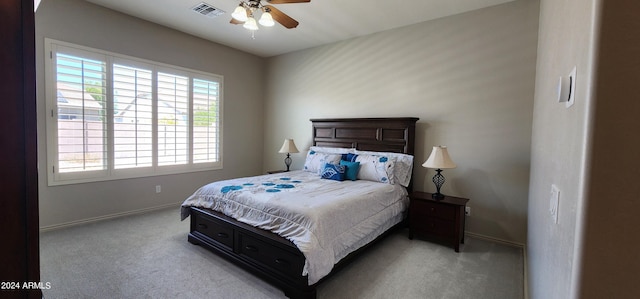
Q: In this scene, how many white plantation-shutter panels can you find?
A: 4